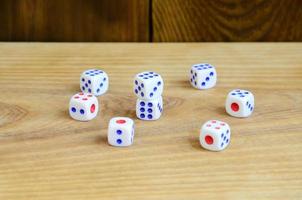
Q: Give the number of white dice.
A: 8